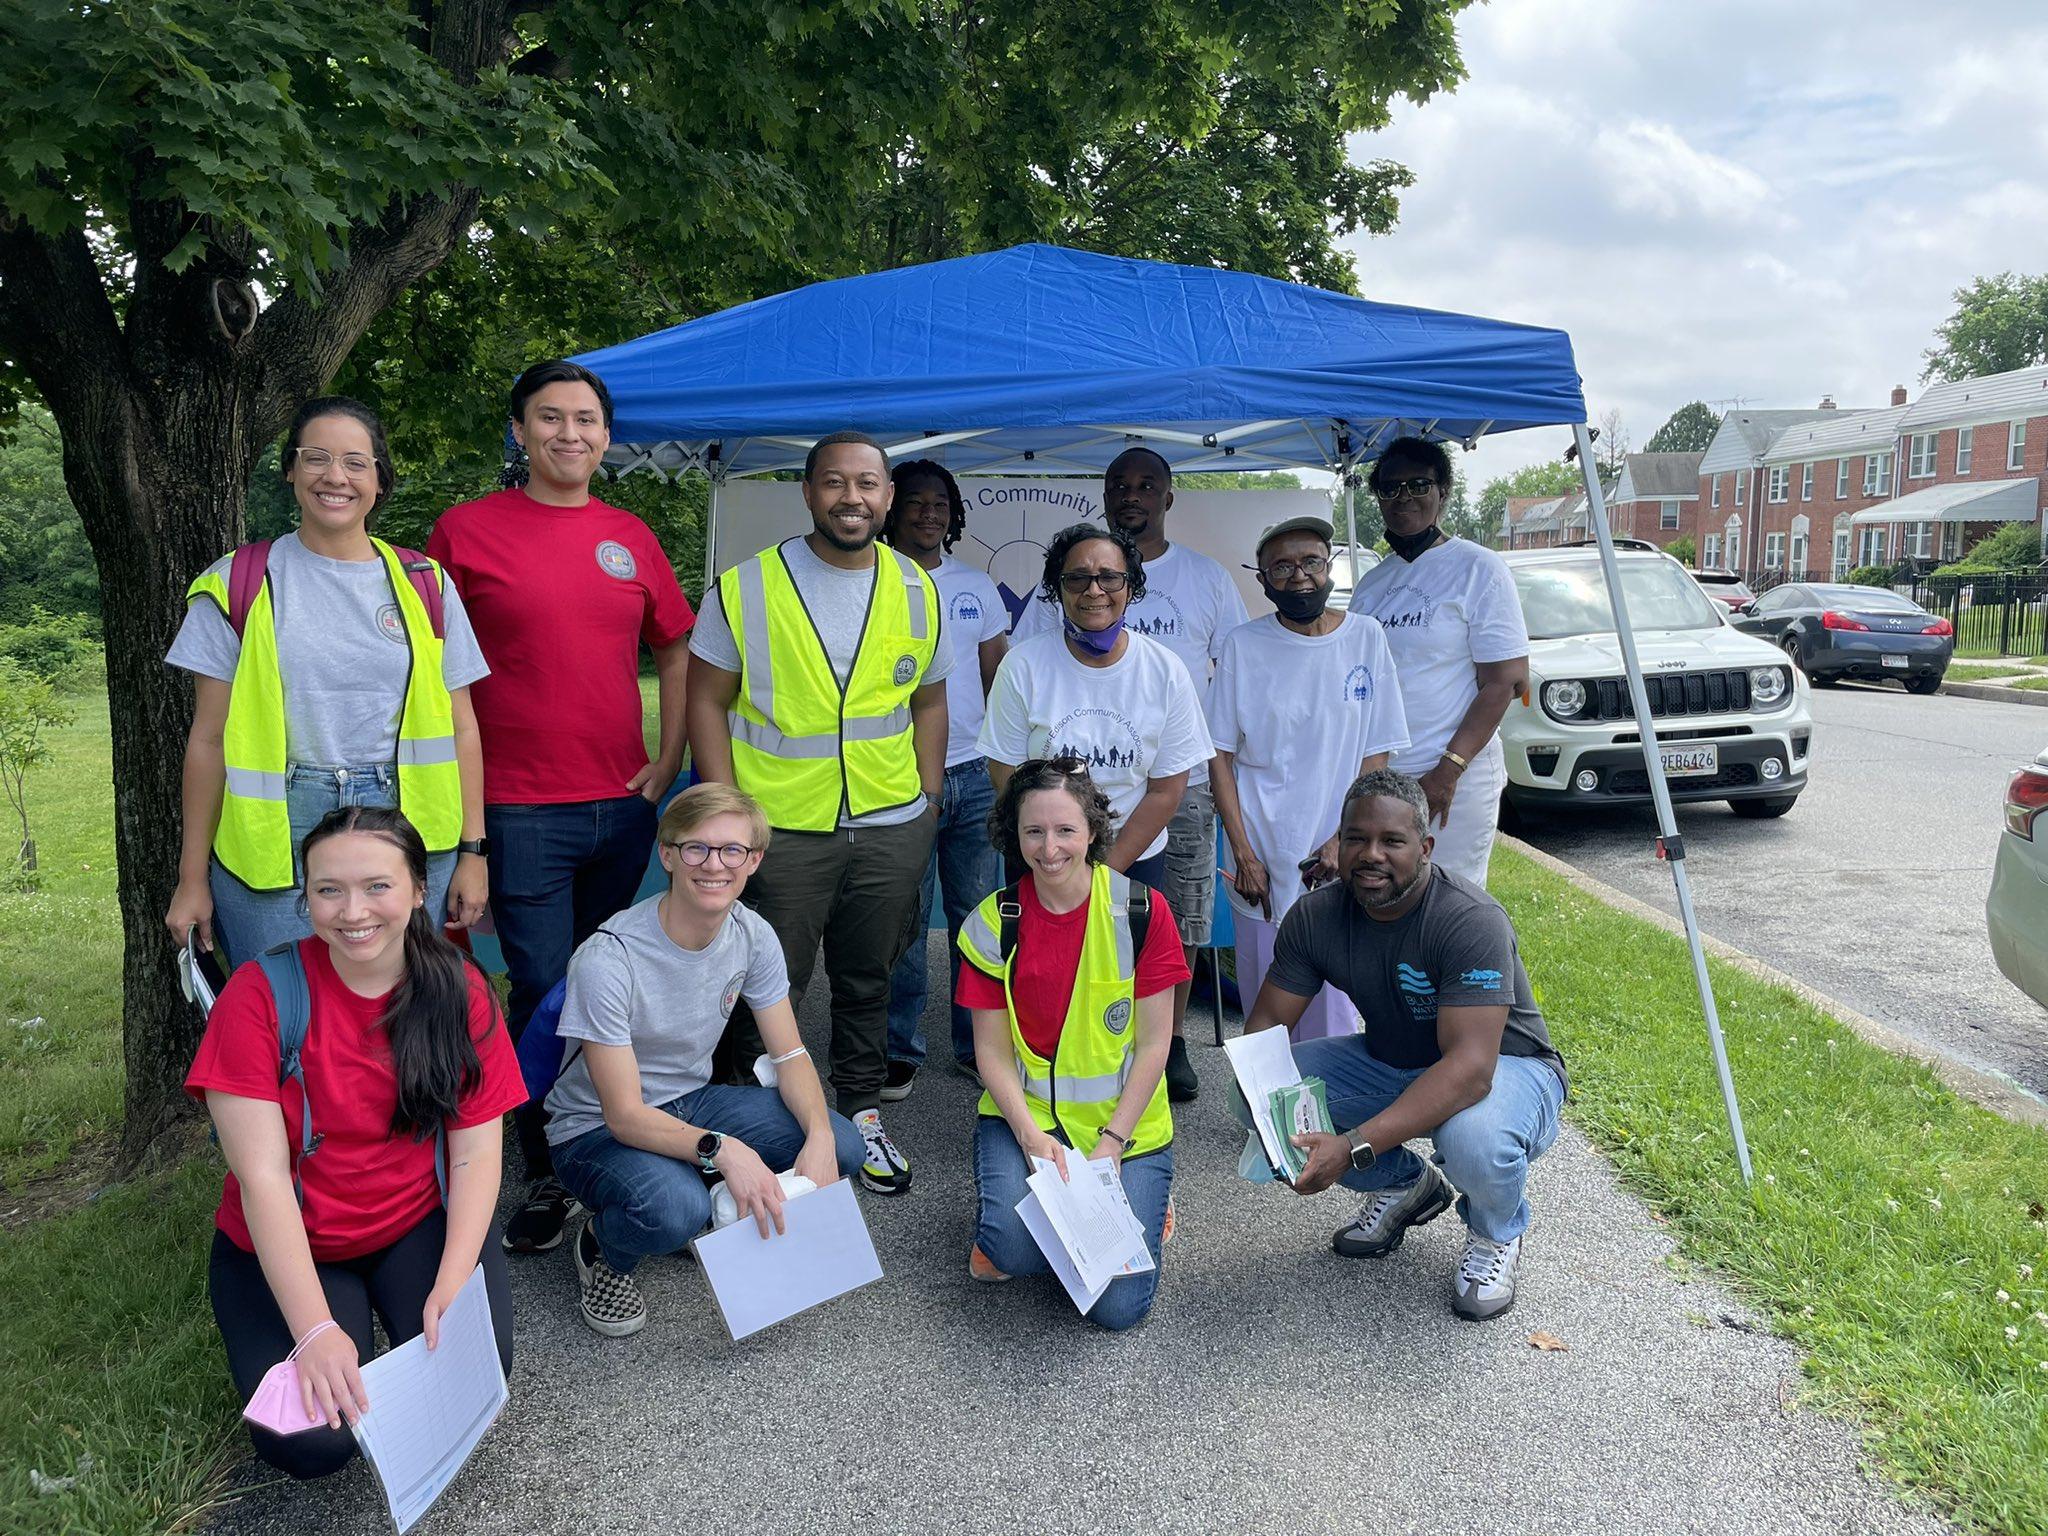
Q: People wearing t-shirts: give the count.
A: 12